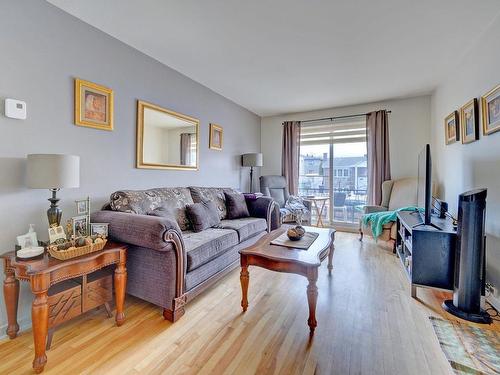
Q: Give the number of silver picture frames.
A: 3